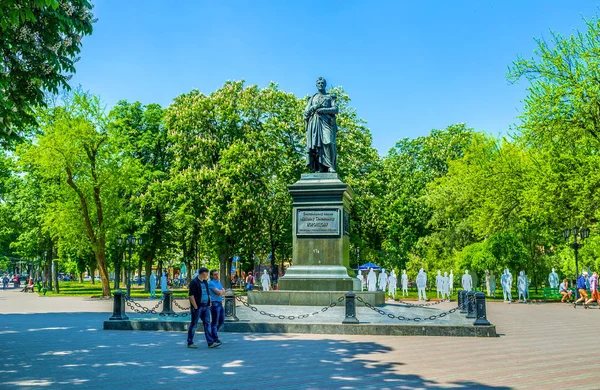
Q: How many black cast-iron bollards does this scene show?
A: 8